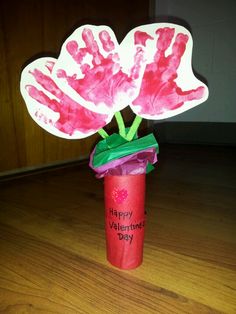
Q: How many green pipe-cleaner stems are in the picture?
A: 3